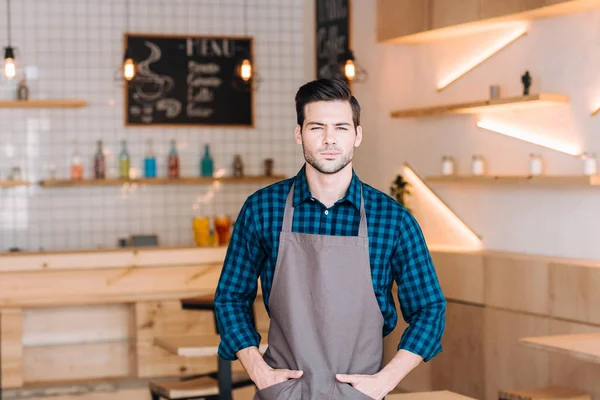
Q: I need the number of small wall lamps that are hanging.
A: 4